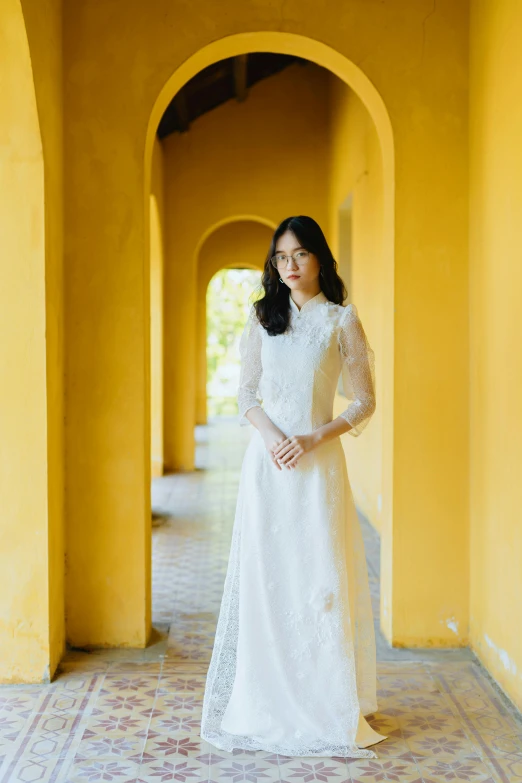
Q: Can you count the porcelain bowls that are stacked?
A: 0